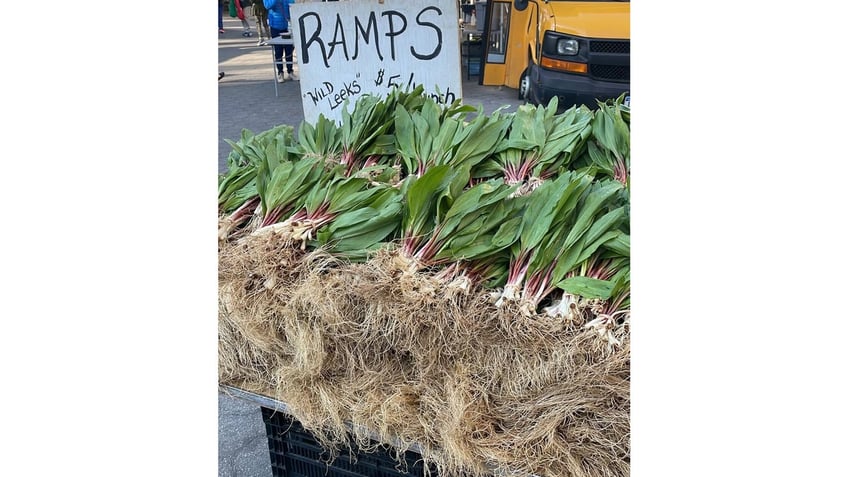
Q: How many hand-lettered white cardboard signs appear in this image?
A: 1